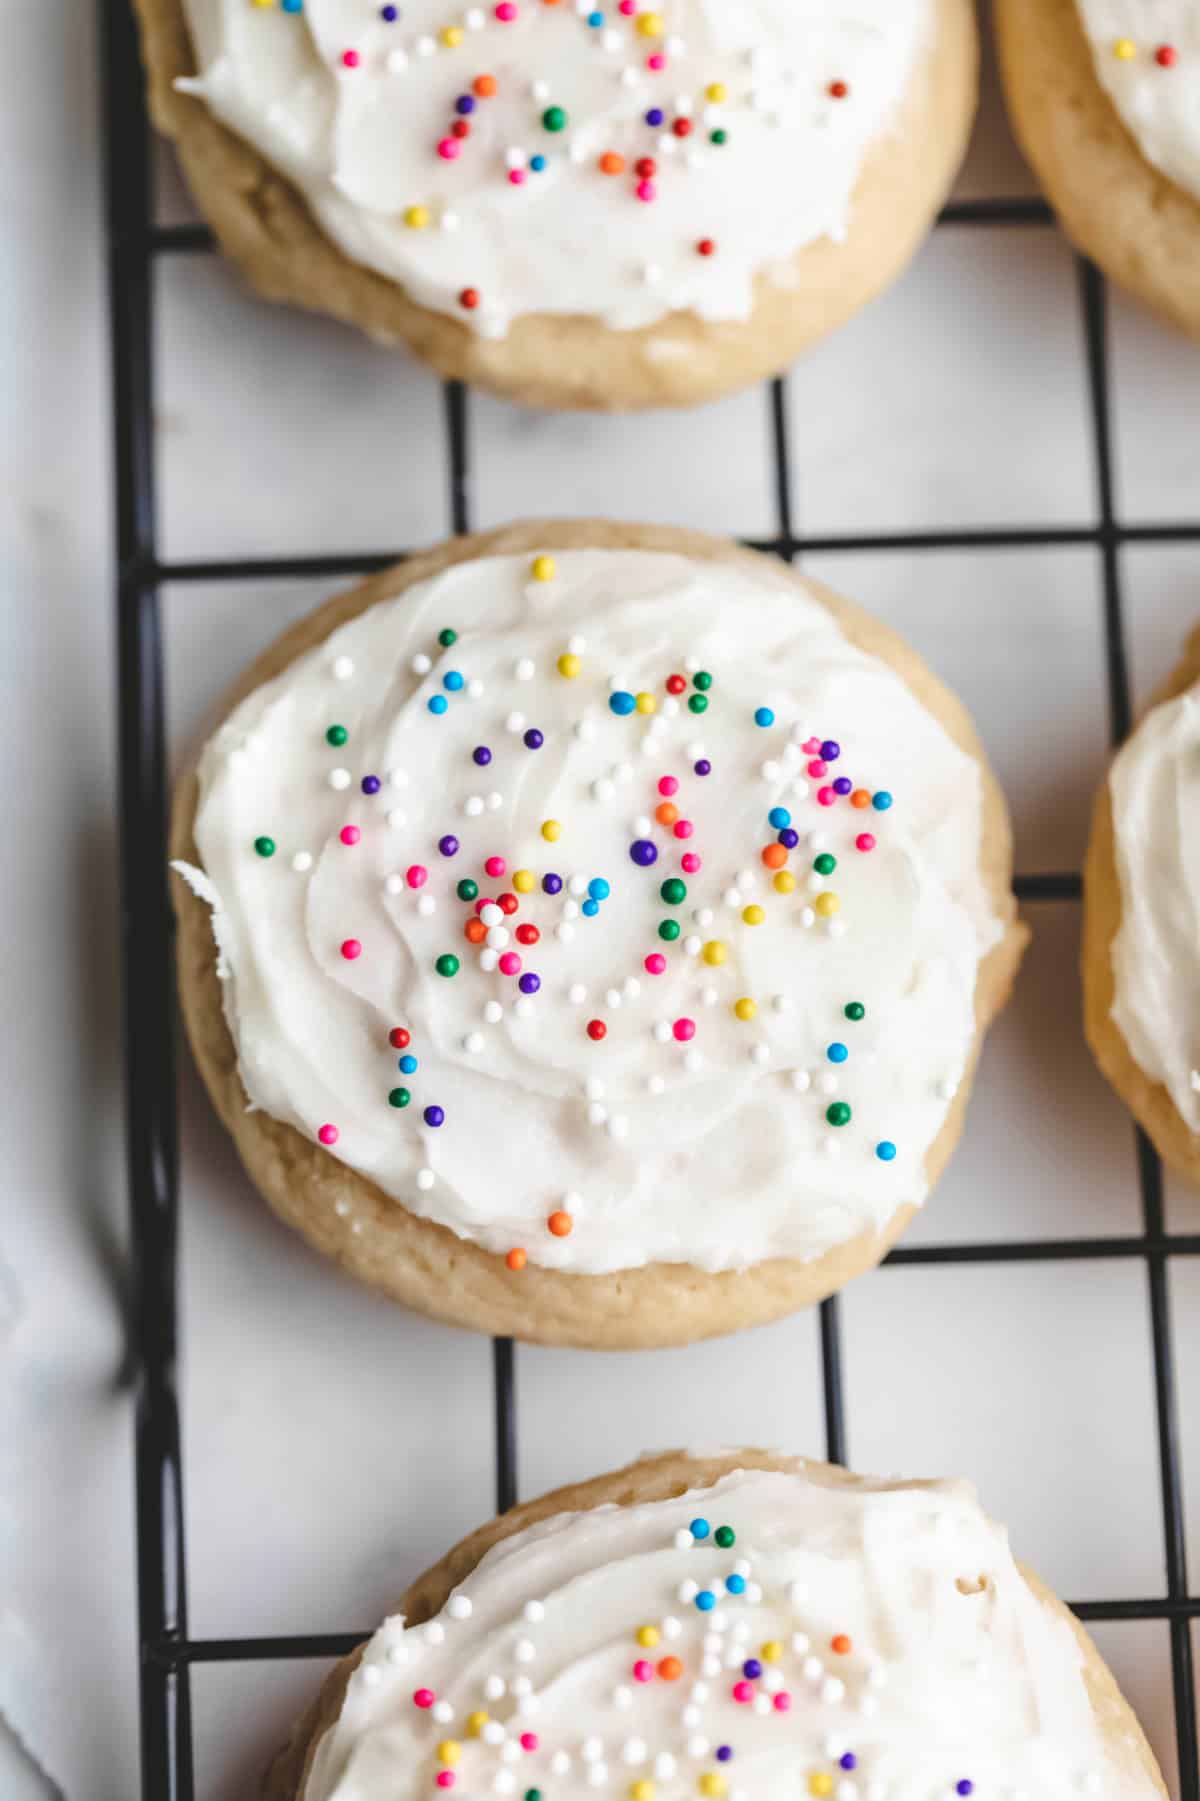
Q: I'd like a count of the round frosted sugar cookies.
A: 5